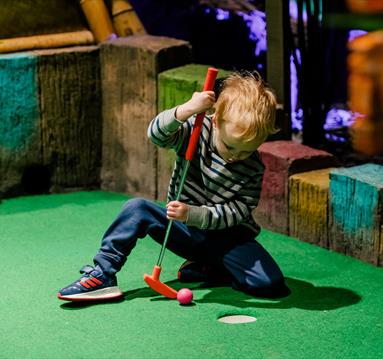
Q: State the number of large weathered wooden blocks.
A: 7